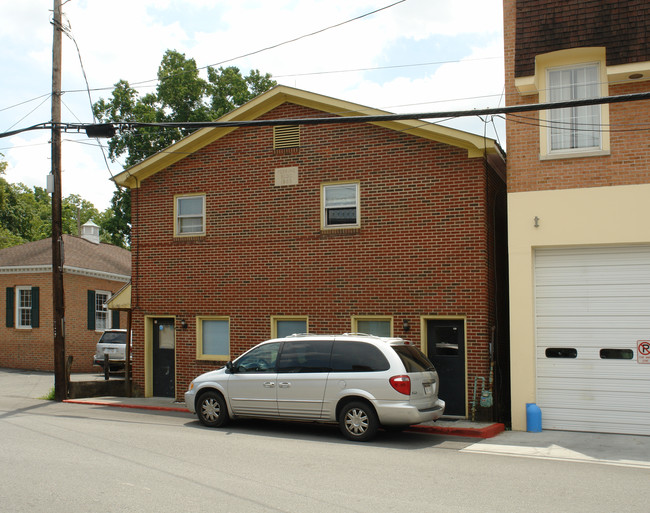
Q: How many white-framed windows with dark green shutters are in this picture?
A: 2